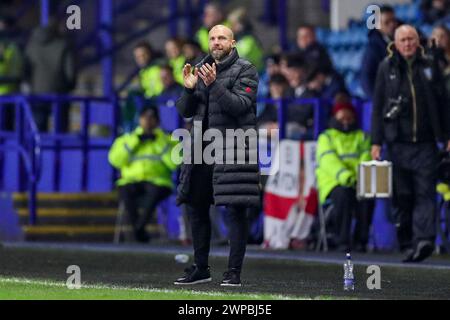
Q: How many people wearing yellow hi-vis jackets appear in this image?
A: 7